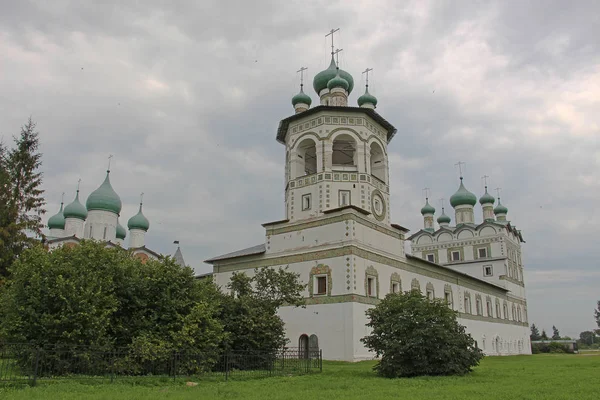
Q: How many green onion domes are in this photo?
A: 14